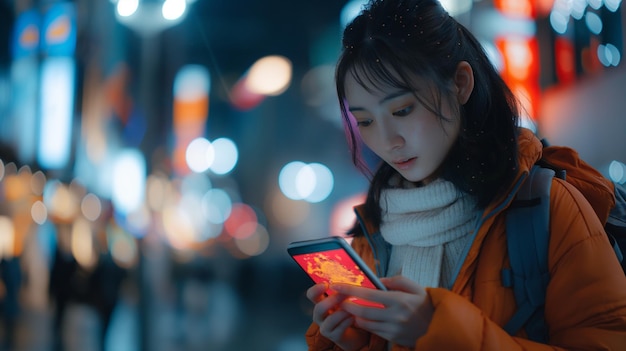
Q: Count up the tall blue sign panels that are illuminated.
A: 2